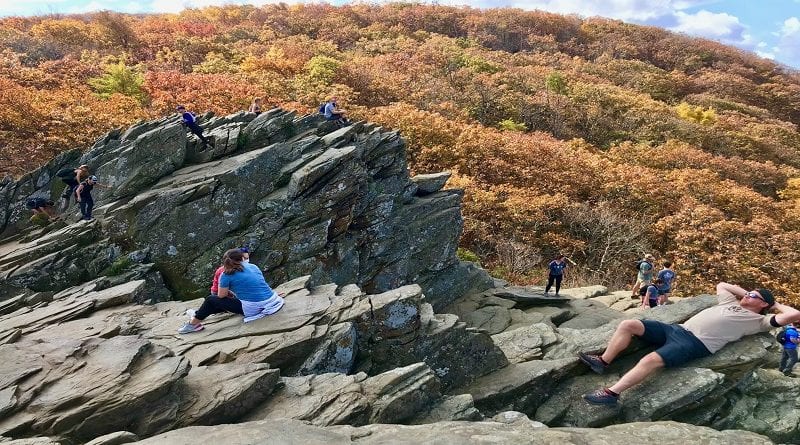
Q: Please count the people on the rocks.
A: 14